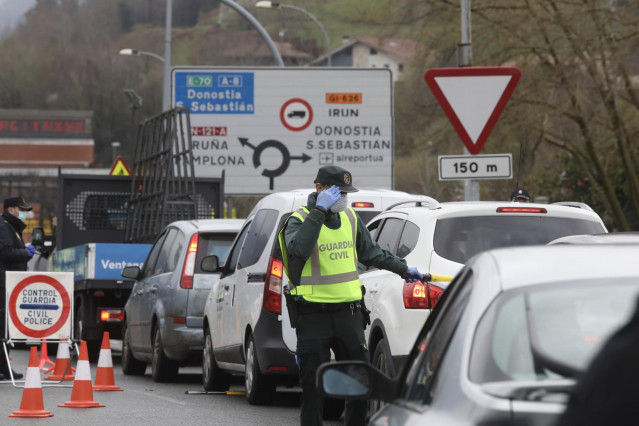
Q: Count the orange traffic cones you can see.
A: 4